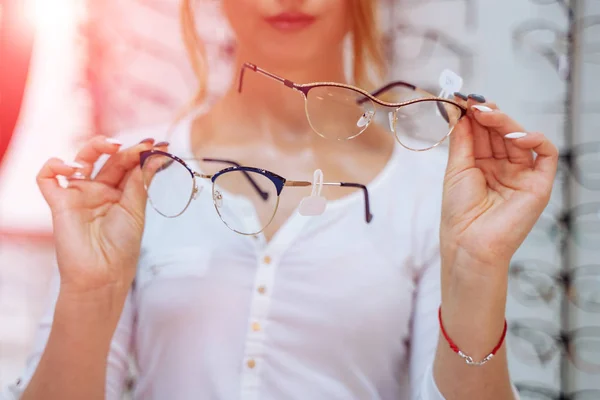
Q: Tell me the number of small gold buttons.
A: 4